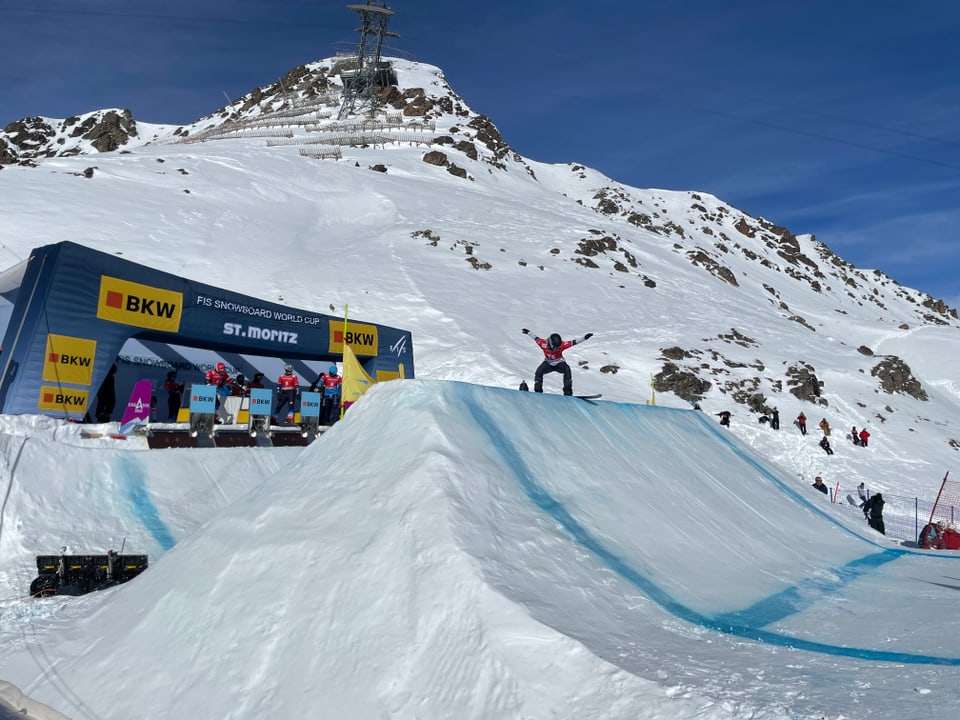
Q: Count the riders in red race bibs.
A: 4